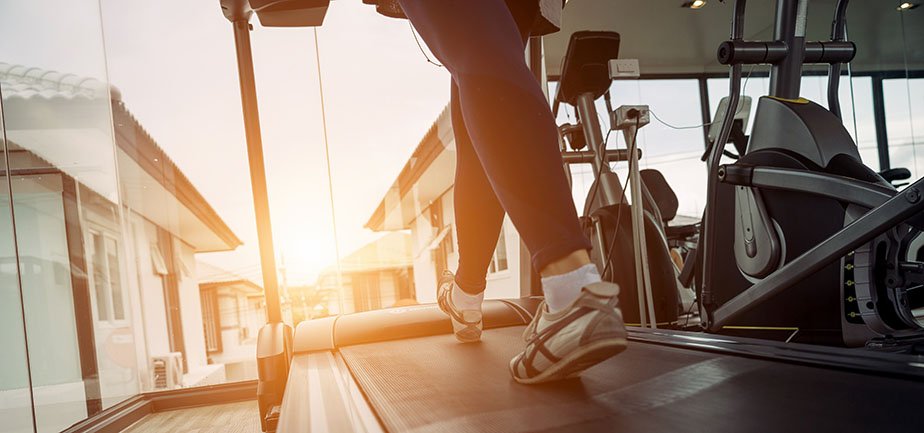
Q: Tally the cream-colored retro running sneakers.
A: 2